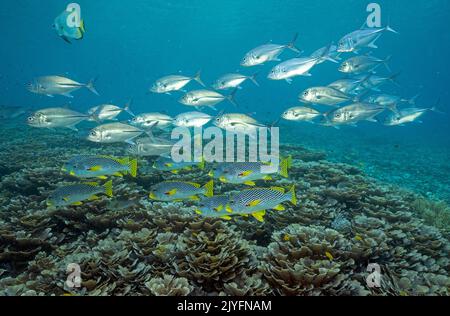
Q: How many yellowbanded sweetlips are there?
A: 7